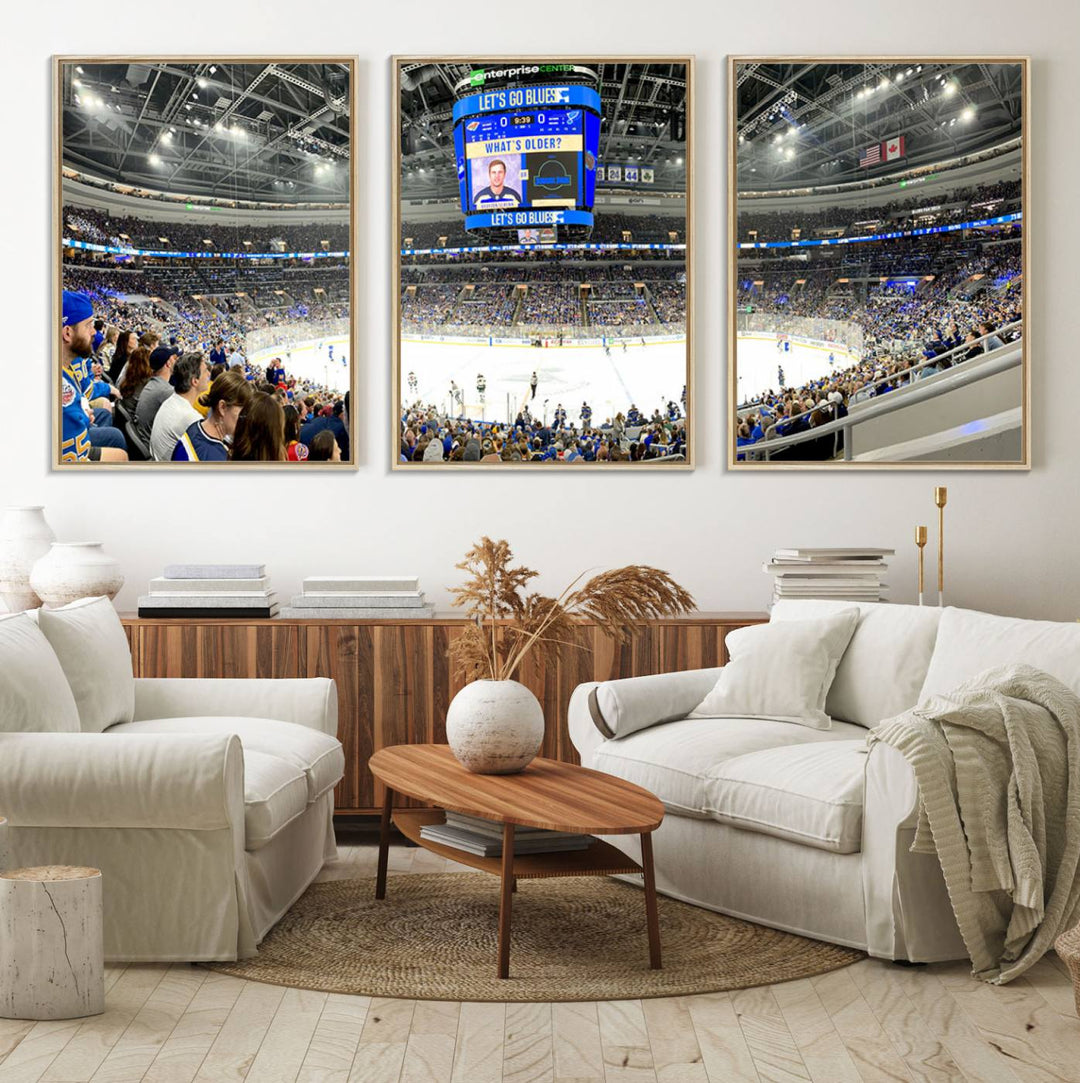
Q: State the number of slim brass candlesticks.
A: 2